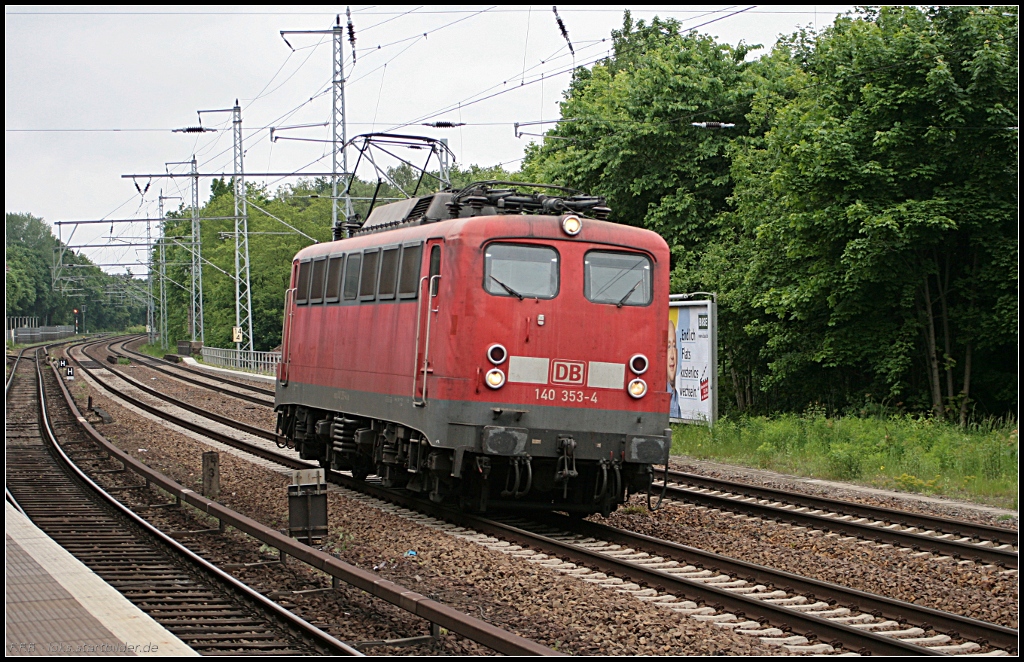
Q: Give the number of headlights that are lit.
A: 3